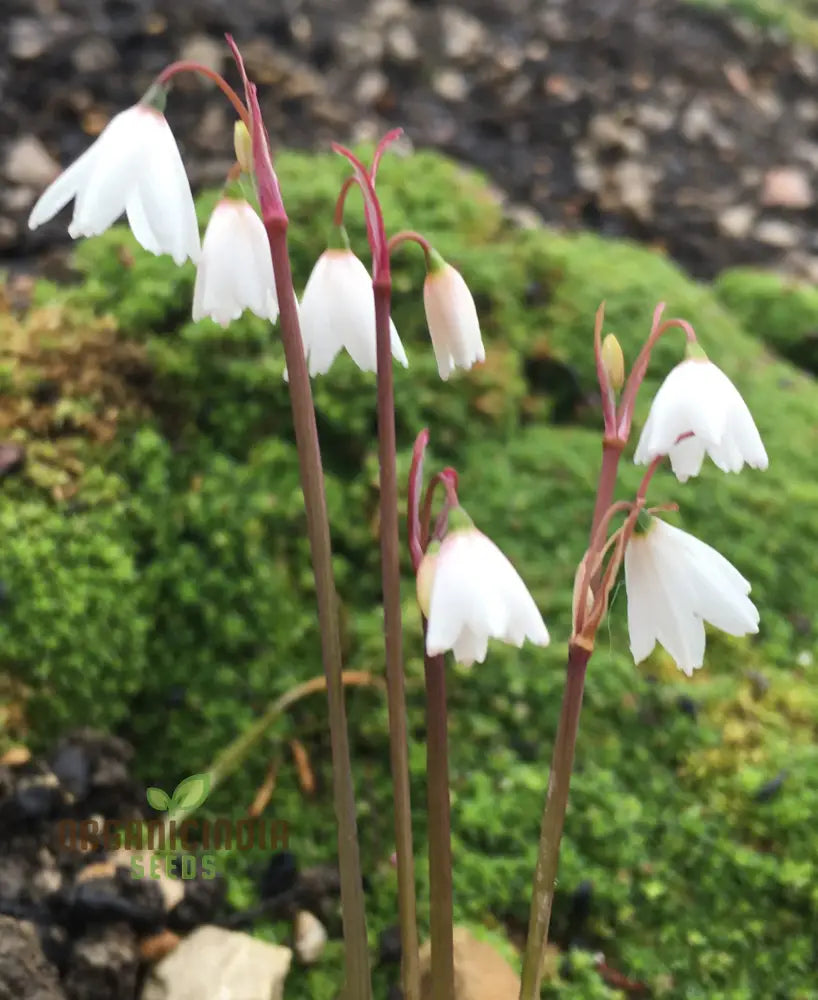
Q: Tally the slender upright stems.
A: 4